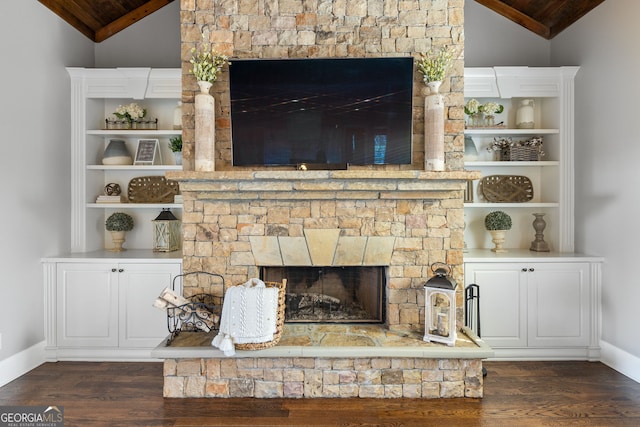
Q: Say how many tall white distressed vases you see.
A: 2